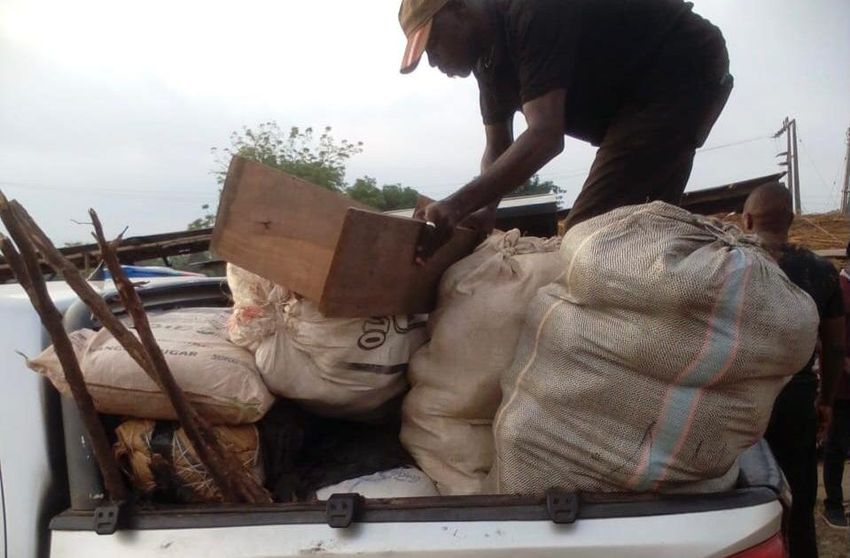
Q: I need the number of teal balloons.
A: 0